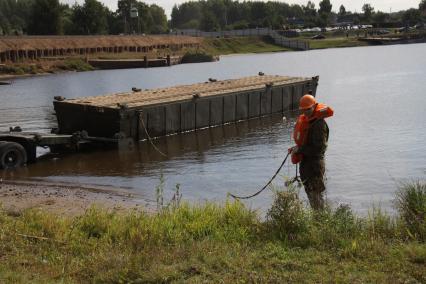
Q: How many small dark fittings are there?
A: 8